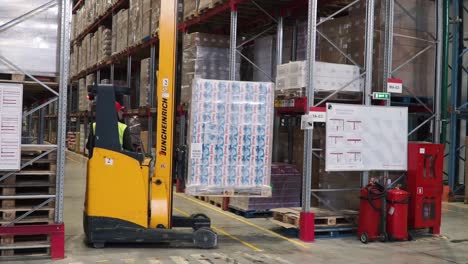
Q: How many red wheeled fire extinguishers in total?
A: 2